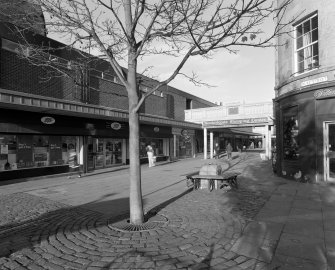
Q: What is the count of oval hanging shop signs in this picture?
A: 3